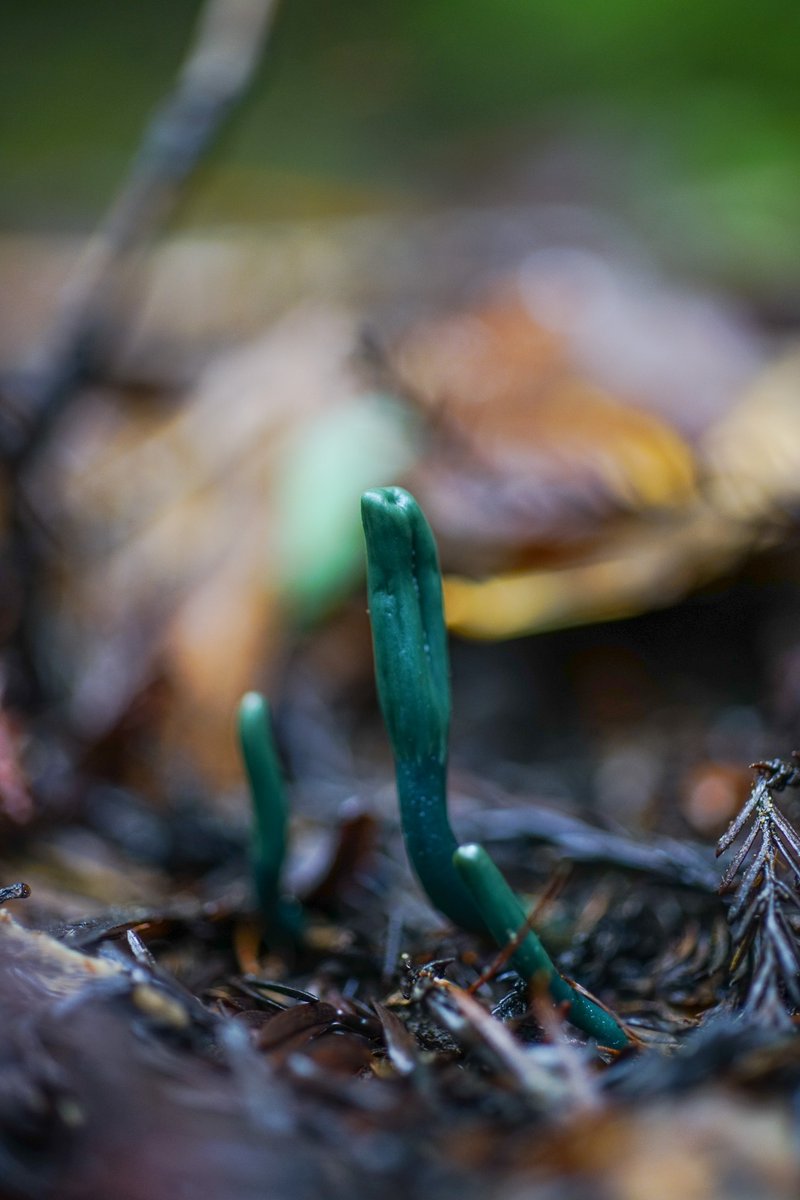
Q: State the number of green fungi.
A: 3